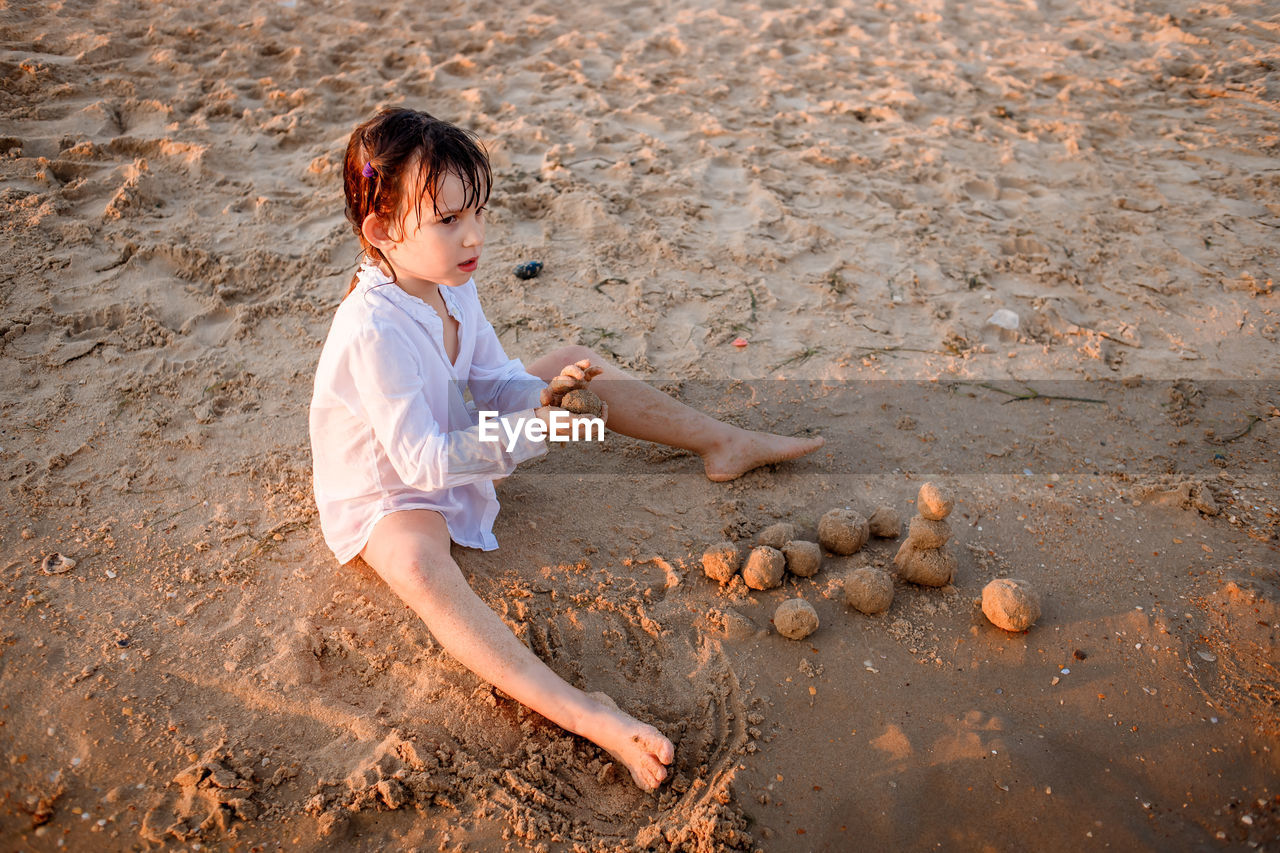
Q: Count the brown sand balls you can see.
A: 13